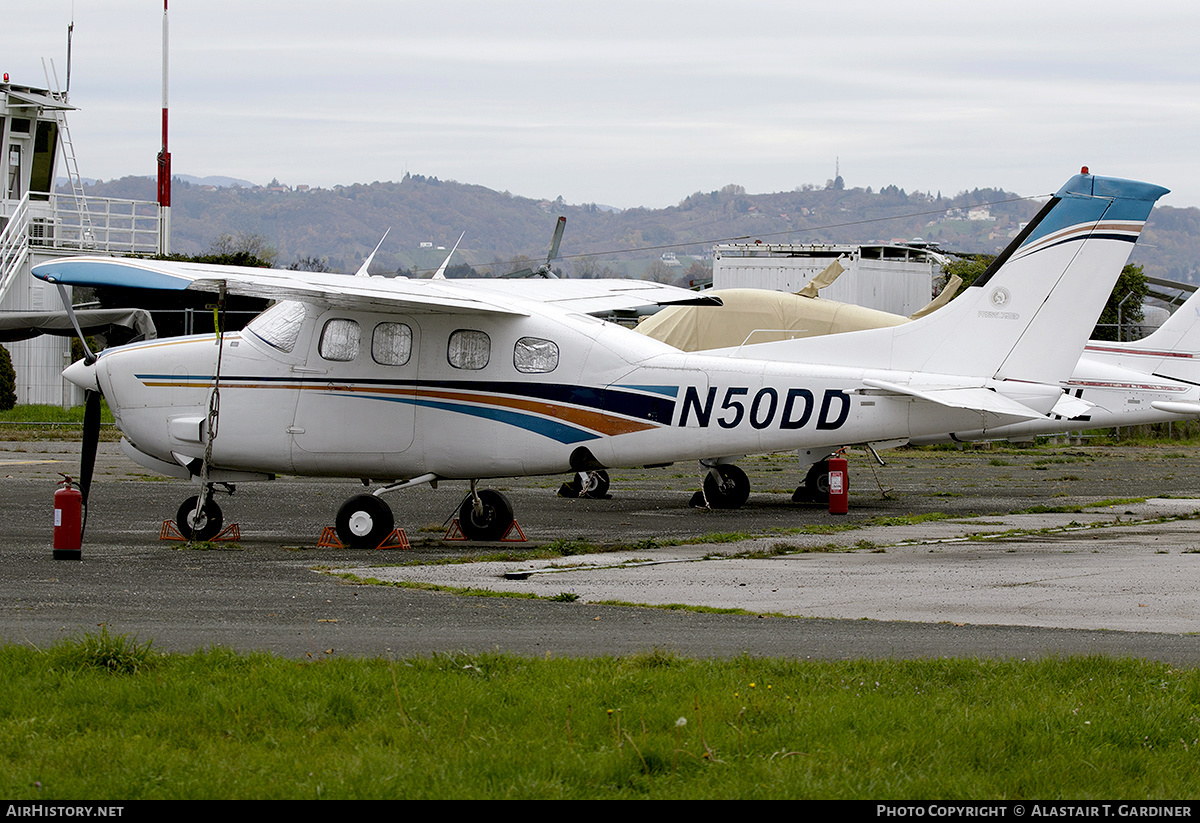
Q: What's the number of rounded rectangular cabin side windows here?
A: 4